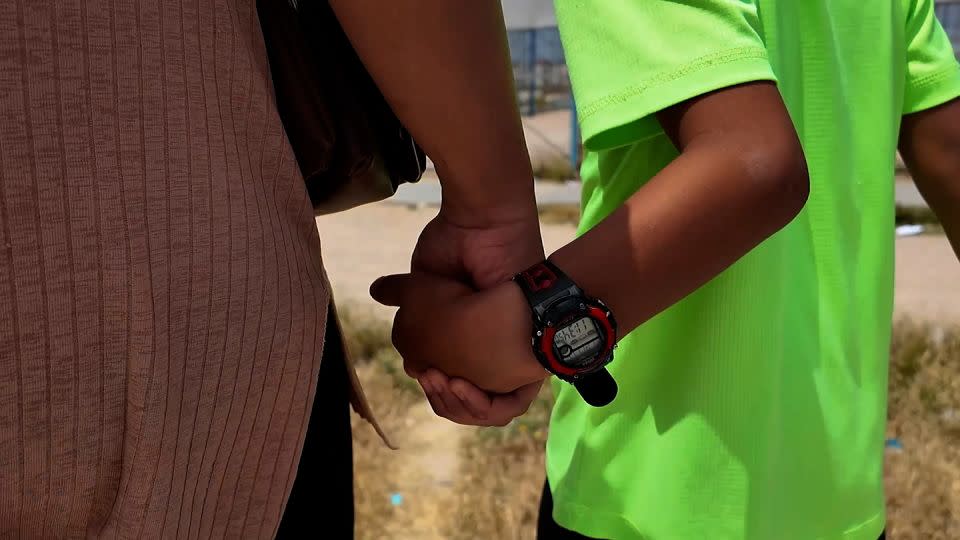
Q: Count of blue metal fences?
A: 1